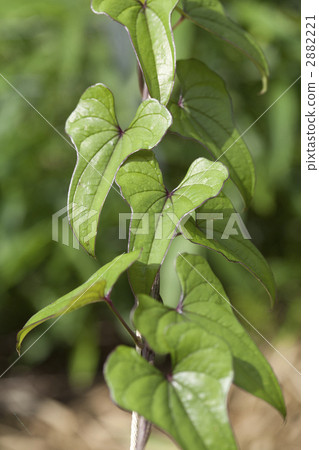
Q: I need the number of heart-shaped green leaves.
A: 9